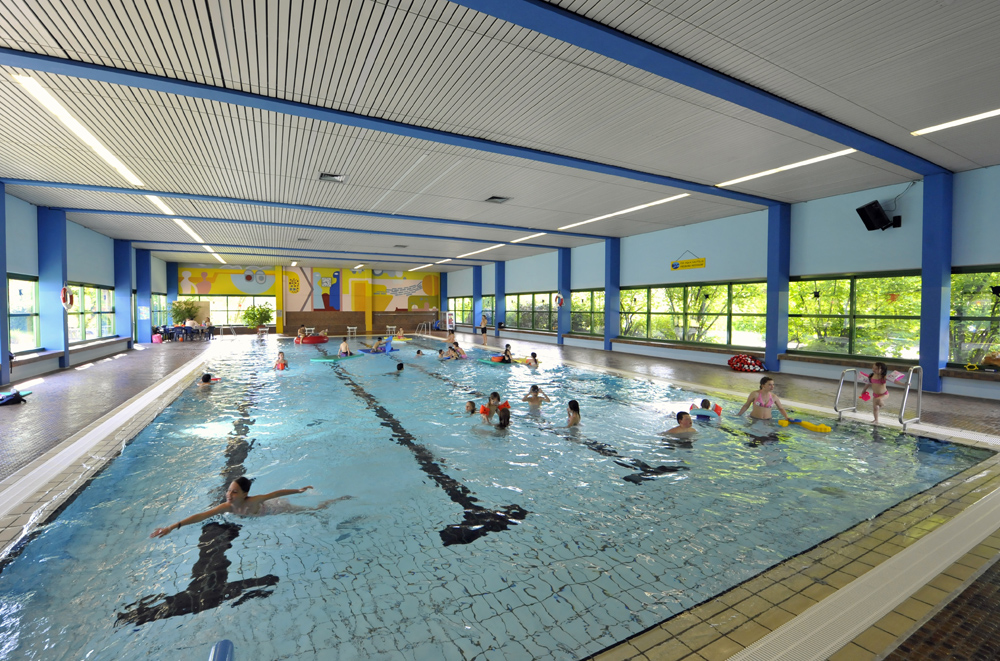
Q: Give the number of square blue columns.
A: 12